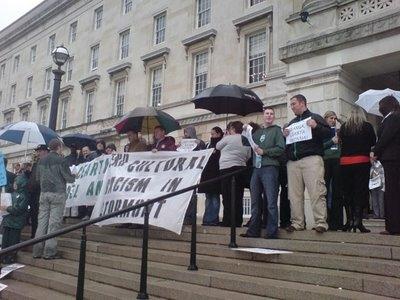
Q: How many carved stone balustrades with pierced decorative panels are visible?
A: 1